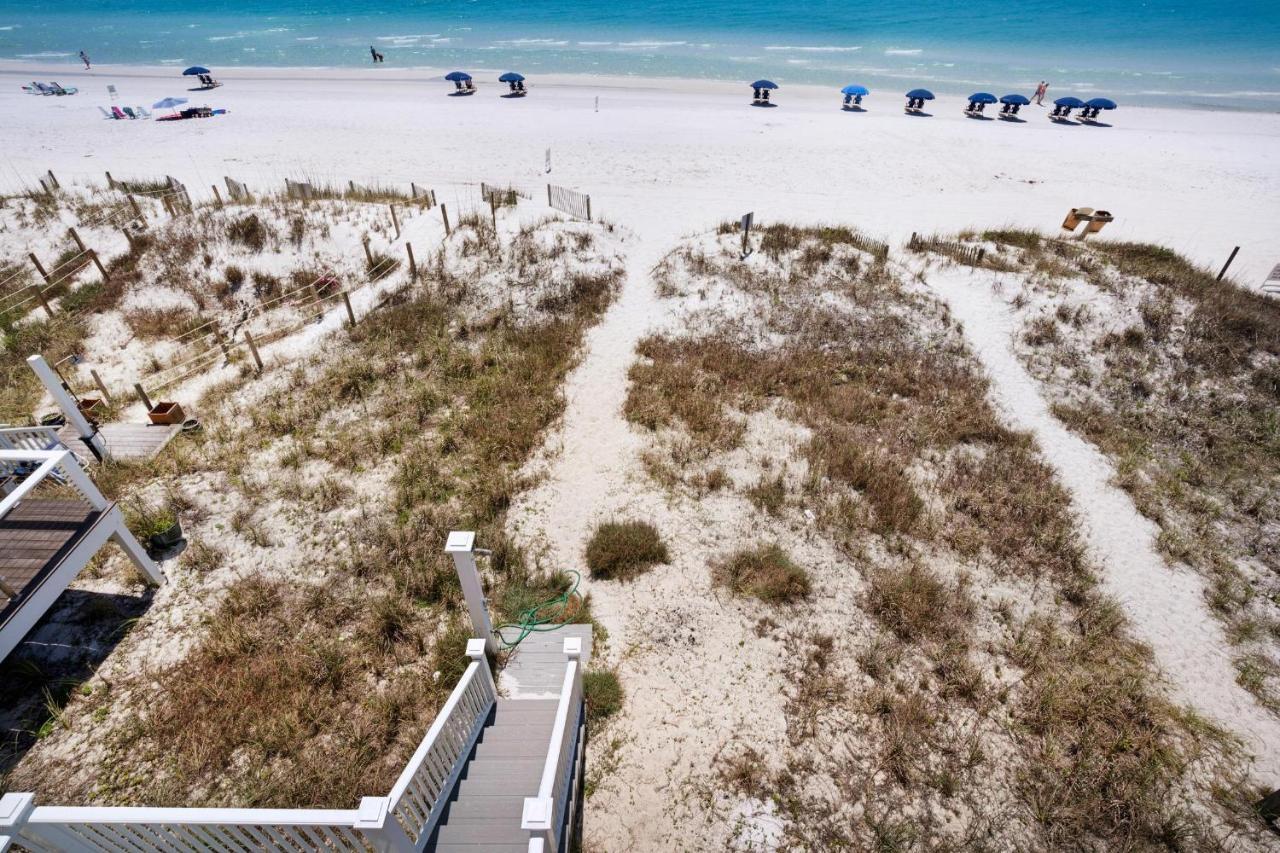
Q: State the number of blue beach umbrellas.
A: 11